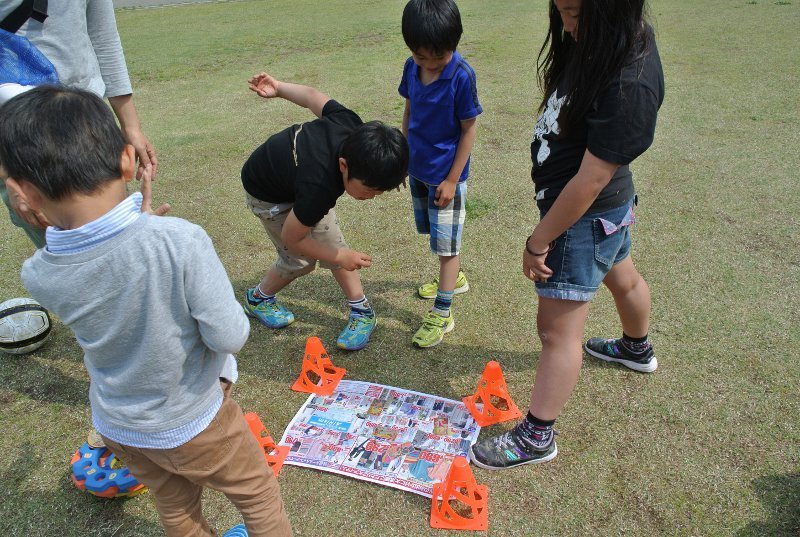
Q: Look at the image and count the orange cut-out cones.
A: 4